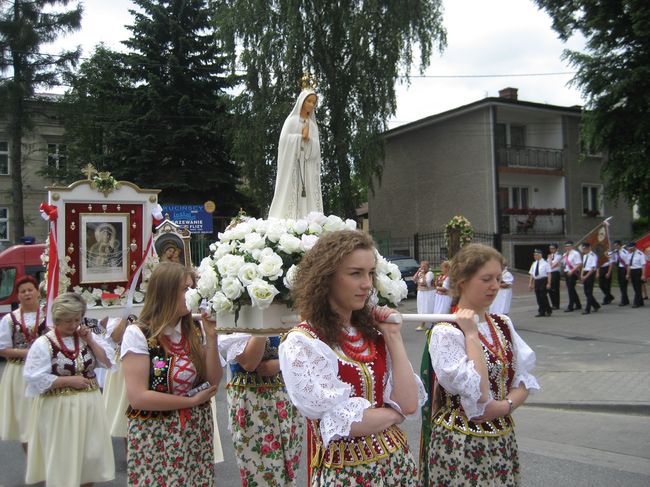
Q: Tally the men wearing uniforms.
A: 7